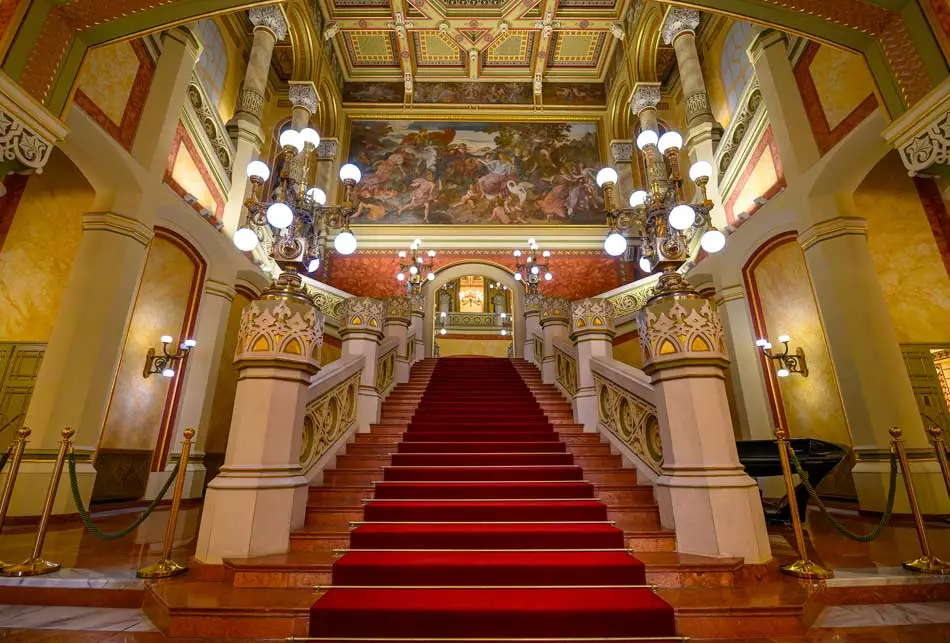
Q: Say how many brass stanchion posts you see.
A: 6